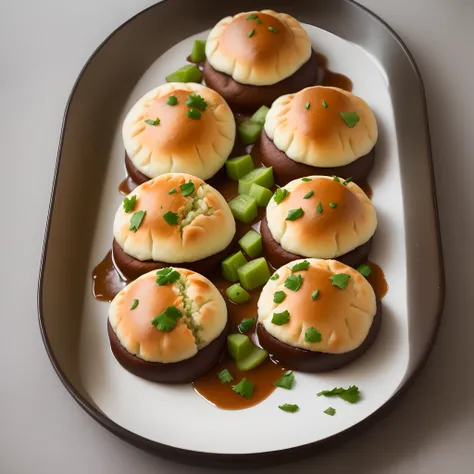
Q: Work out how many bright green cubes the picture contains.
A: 14